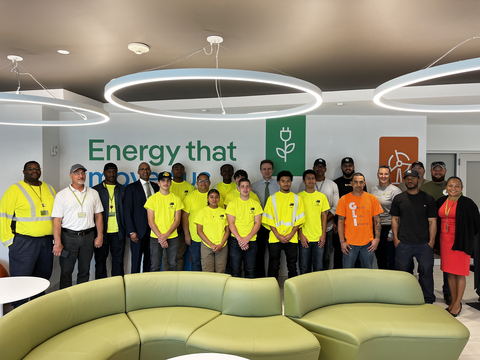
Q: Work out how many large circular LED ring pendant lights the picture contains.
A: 3